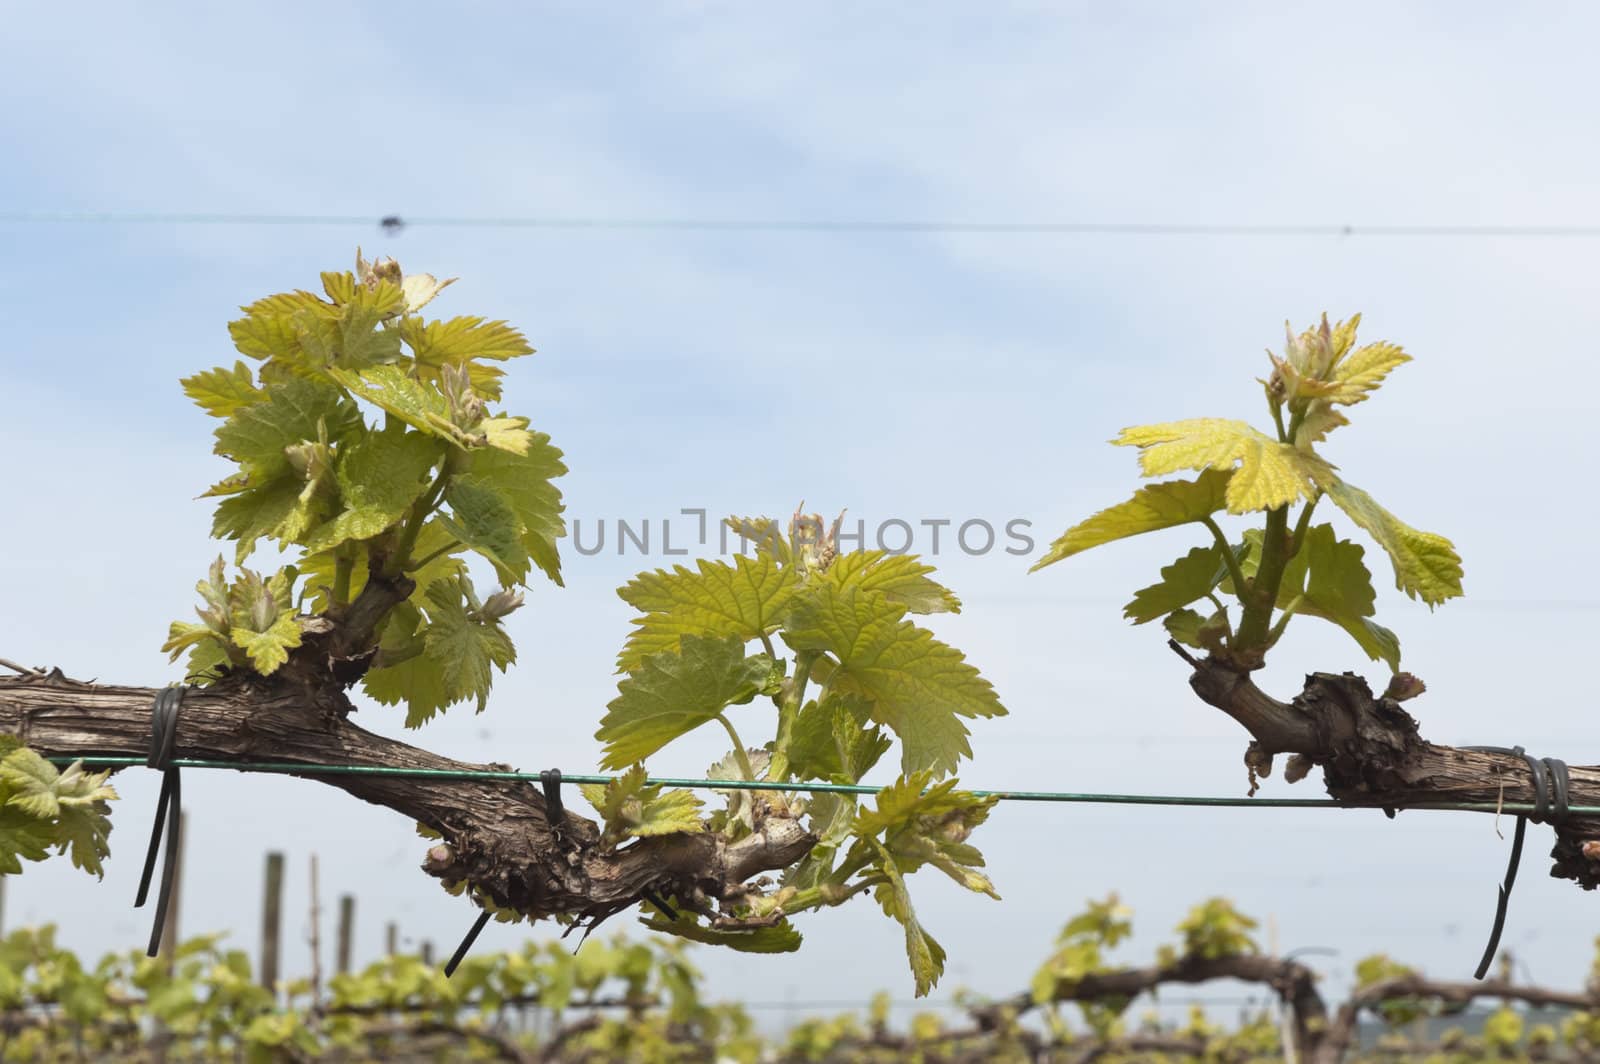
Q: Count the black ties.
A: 3